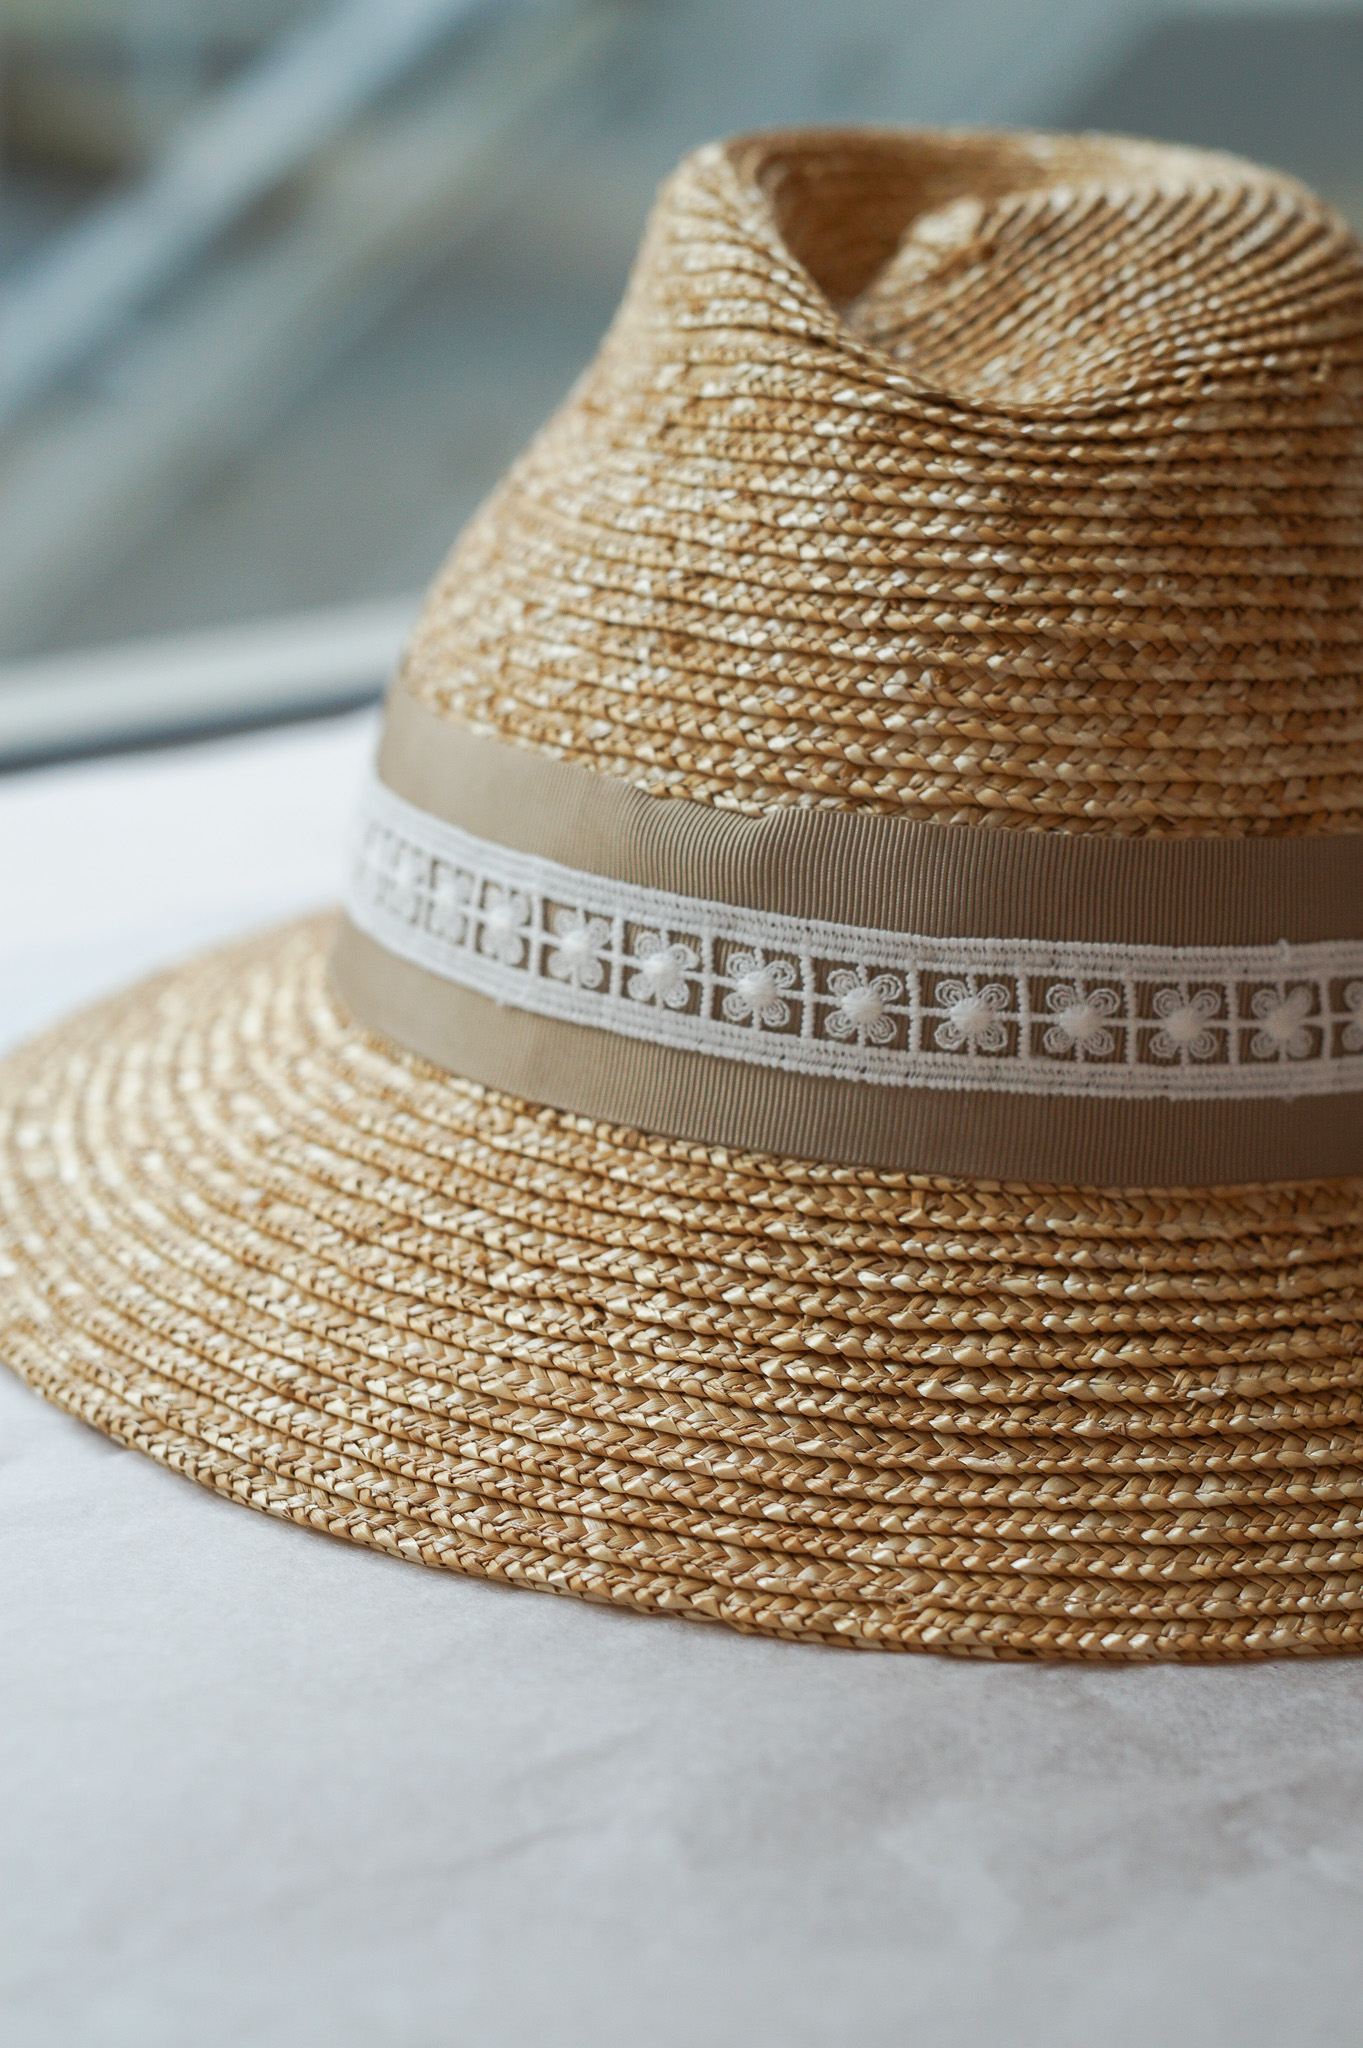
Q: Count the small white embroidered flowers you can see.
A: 13